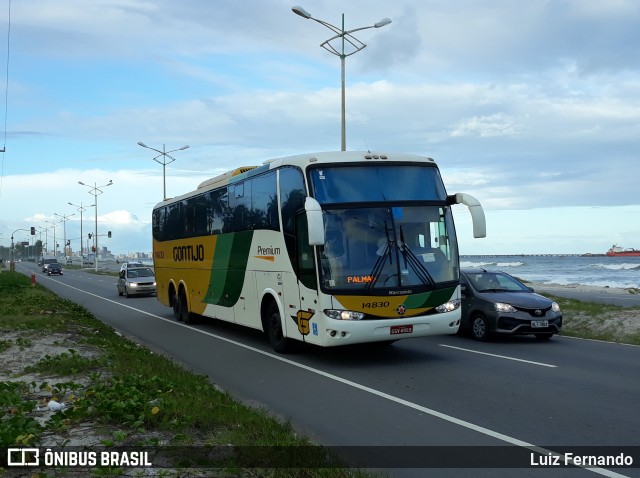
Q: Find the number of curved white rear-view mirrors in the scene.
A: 2